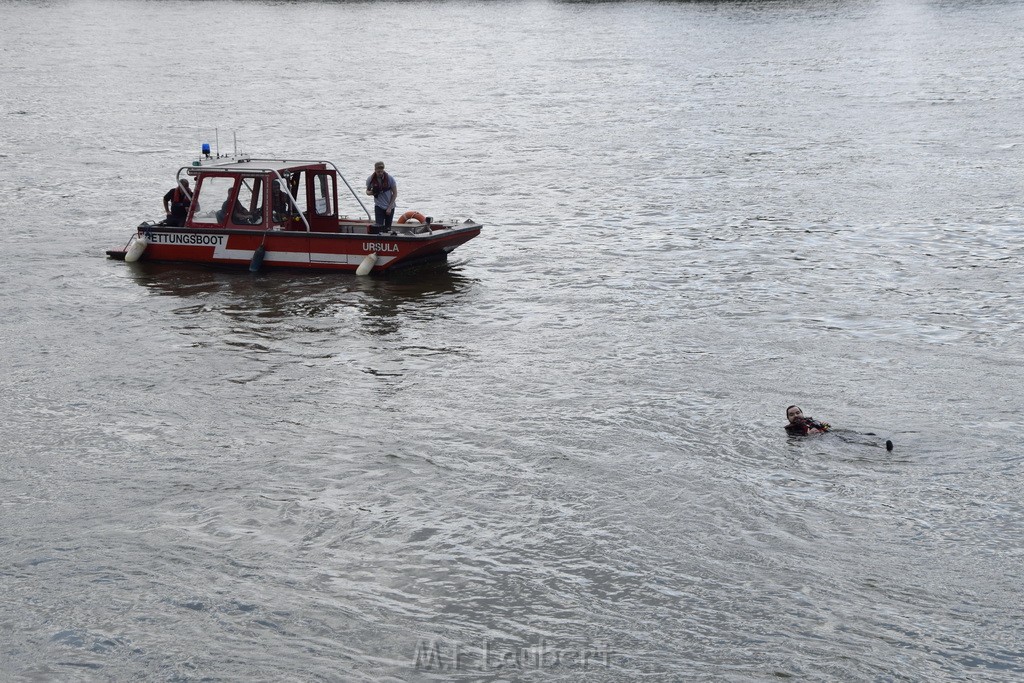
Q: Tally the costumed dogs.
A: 0